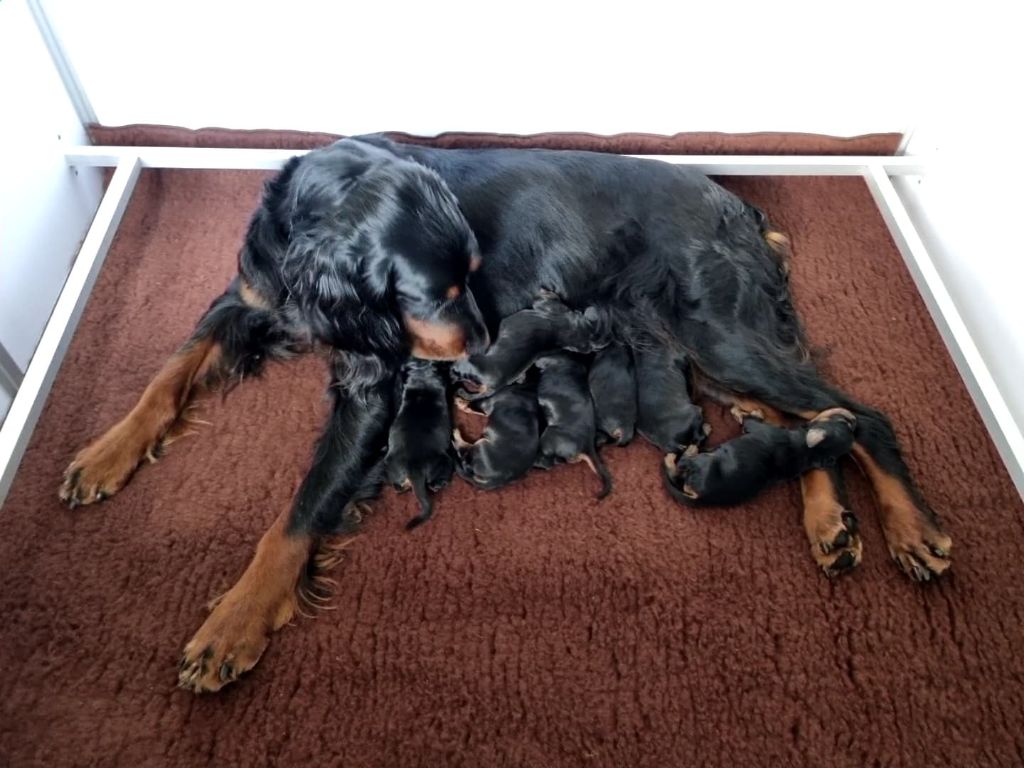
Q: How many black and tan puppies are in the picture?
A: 7